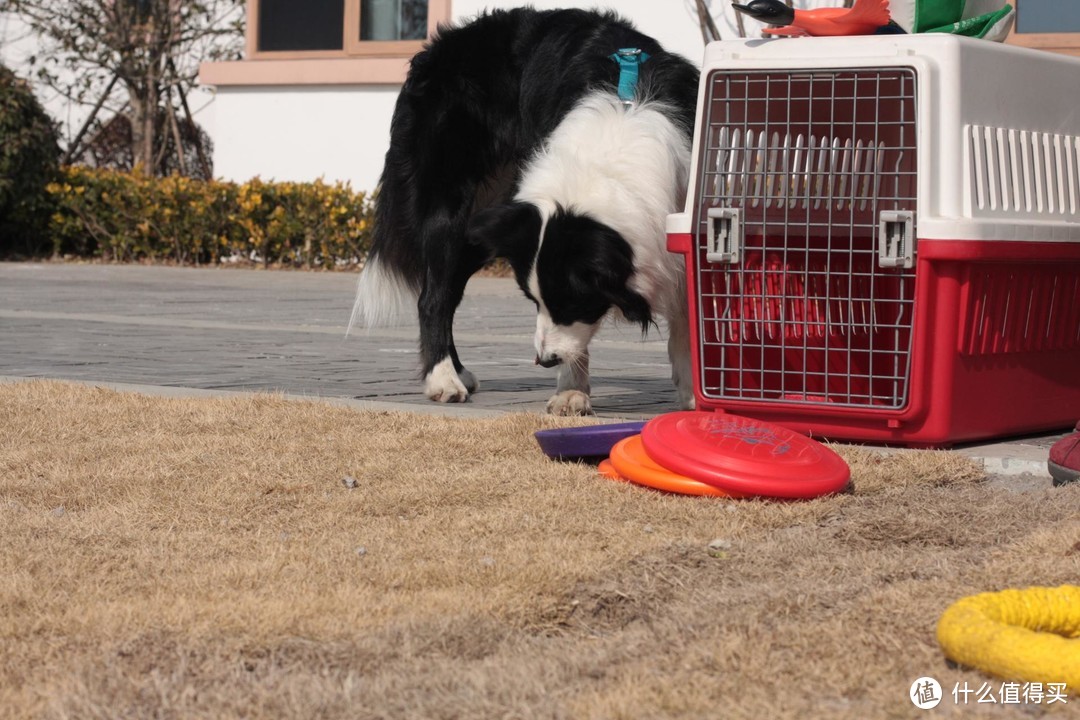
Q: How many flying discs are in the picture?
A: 4